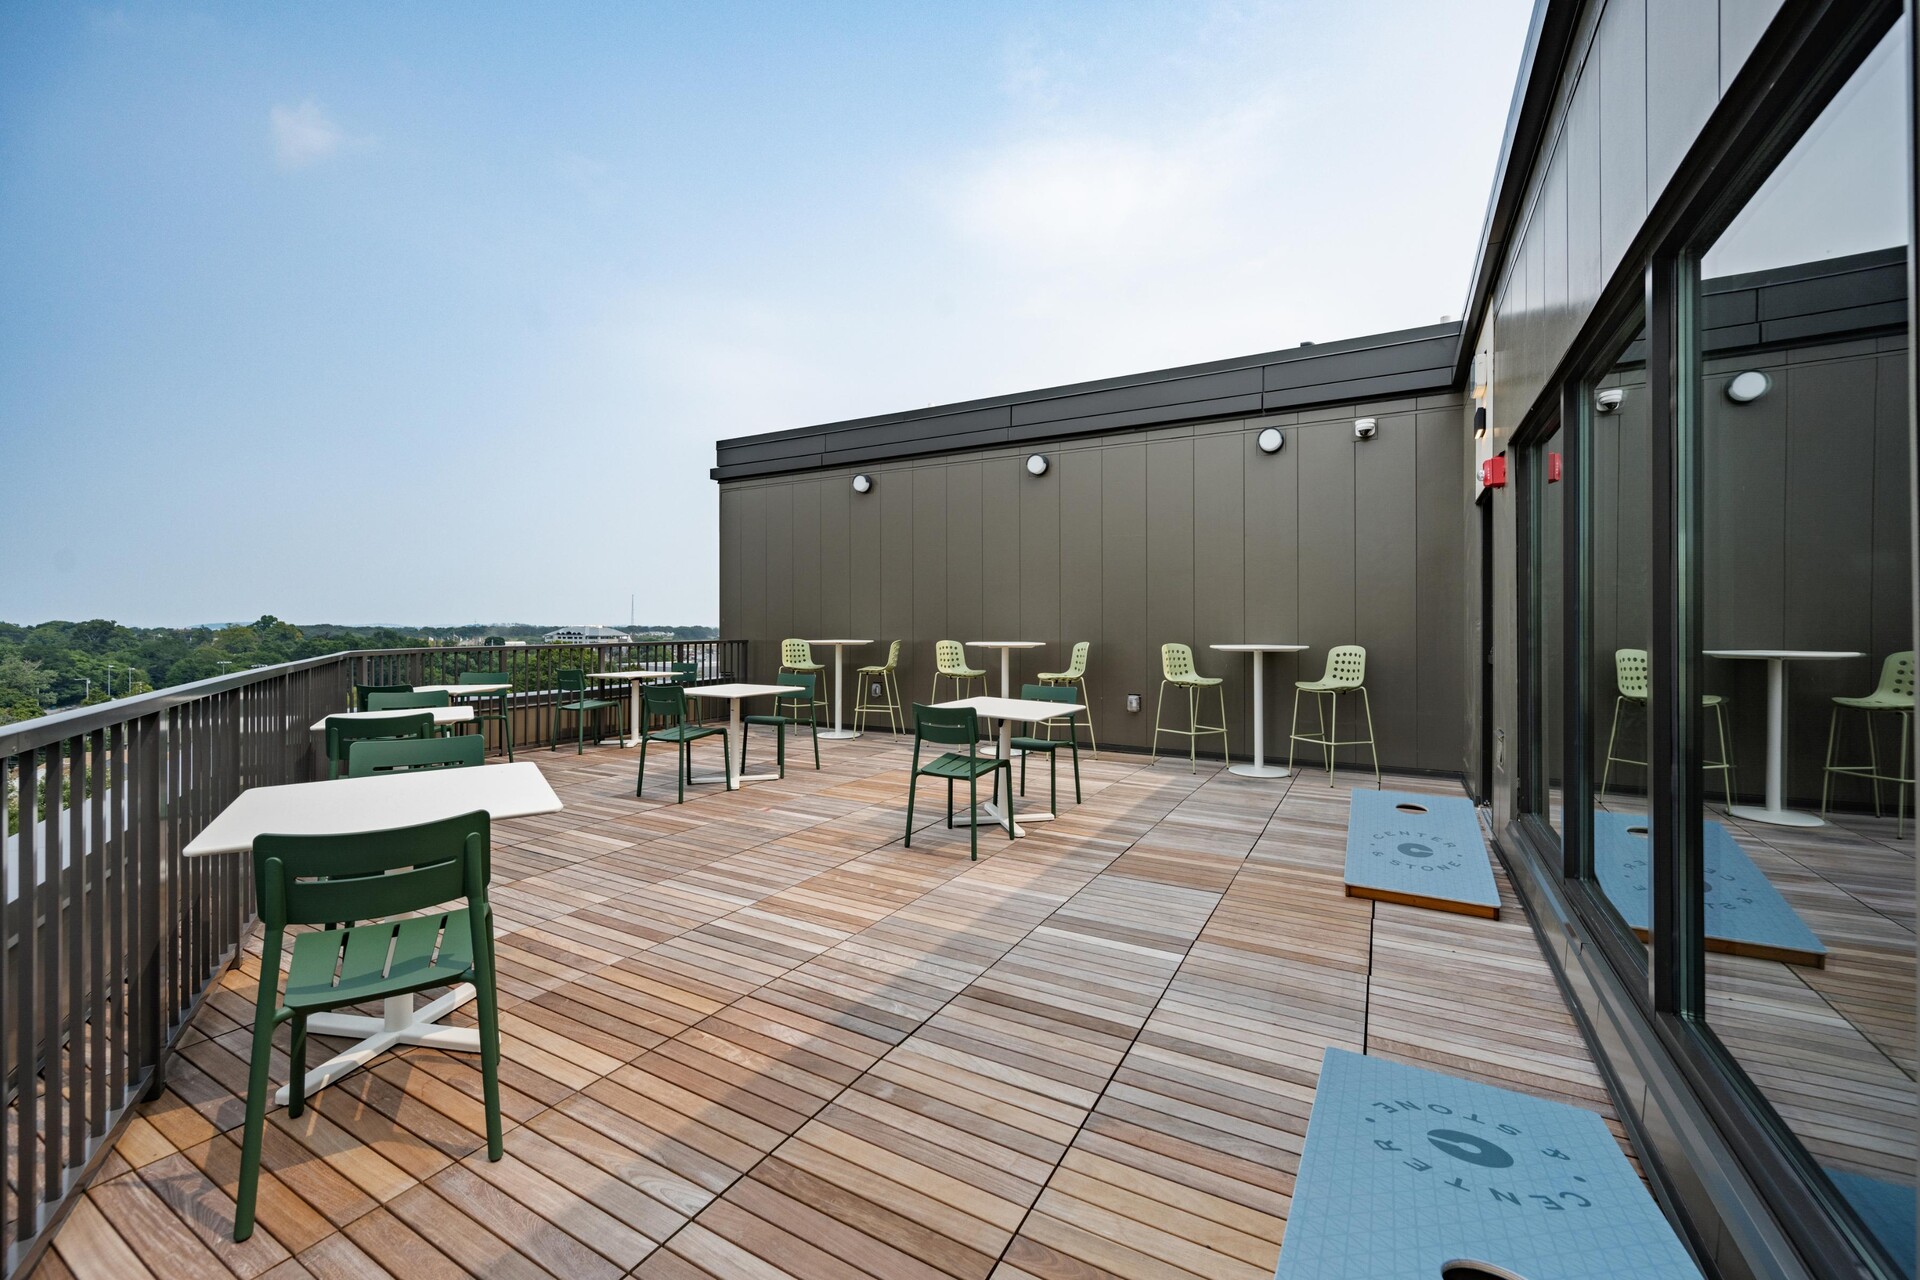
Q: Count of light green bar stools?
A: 6